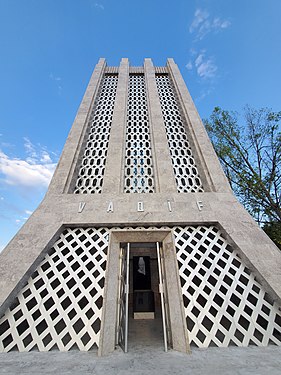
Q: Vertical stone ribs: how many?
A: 4